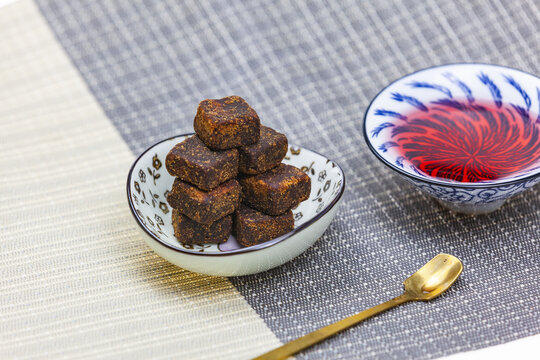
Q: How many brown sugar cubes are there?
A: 7